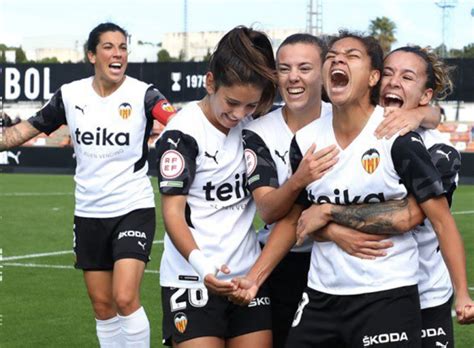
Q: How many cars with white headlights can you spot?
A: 0